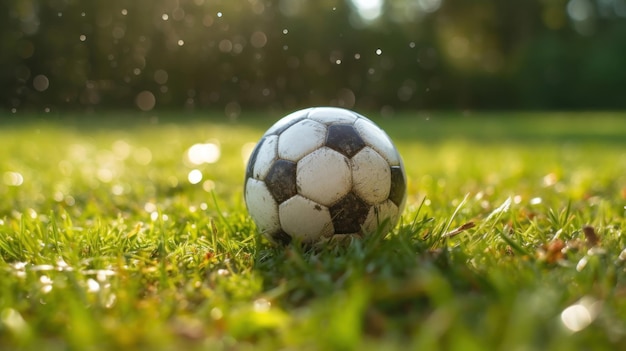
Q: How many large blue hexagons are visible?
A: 0